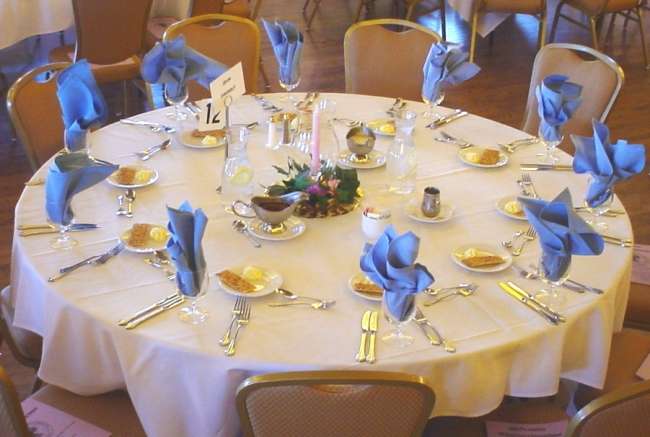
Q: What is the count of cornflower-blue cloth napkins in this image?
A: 10